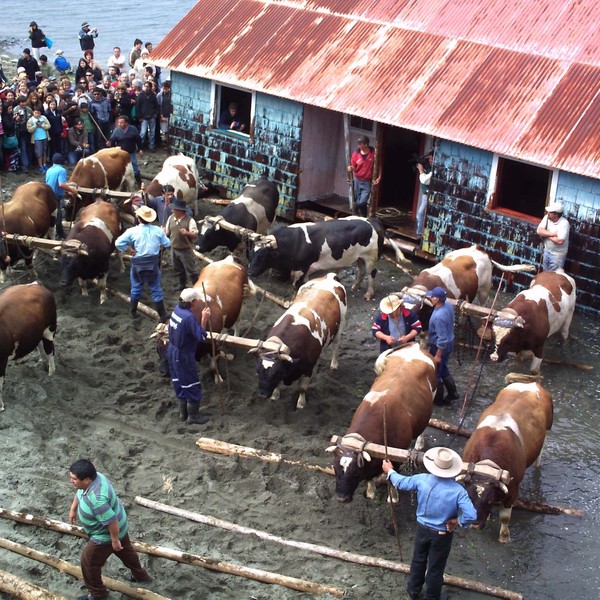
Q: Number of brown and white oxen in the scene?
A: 11